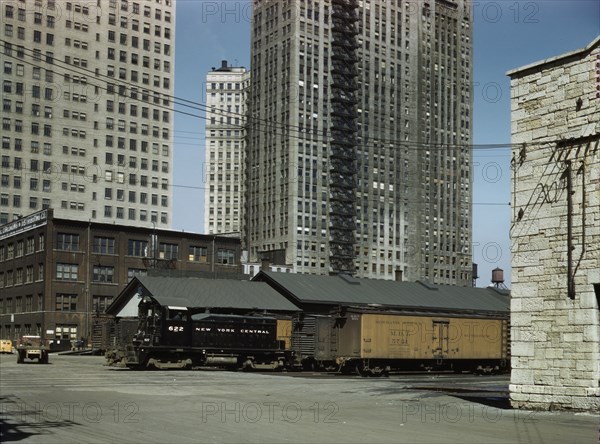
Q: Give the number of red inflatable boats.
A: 0